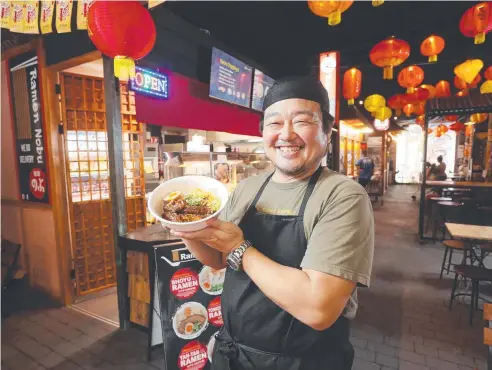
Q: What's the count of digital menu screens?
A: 2